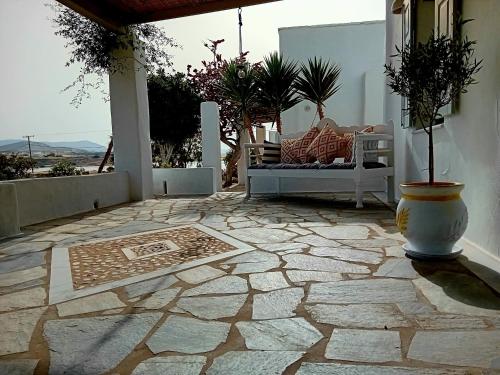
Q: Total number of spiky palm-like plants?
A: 3